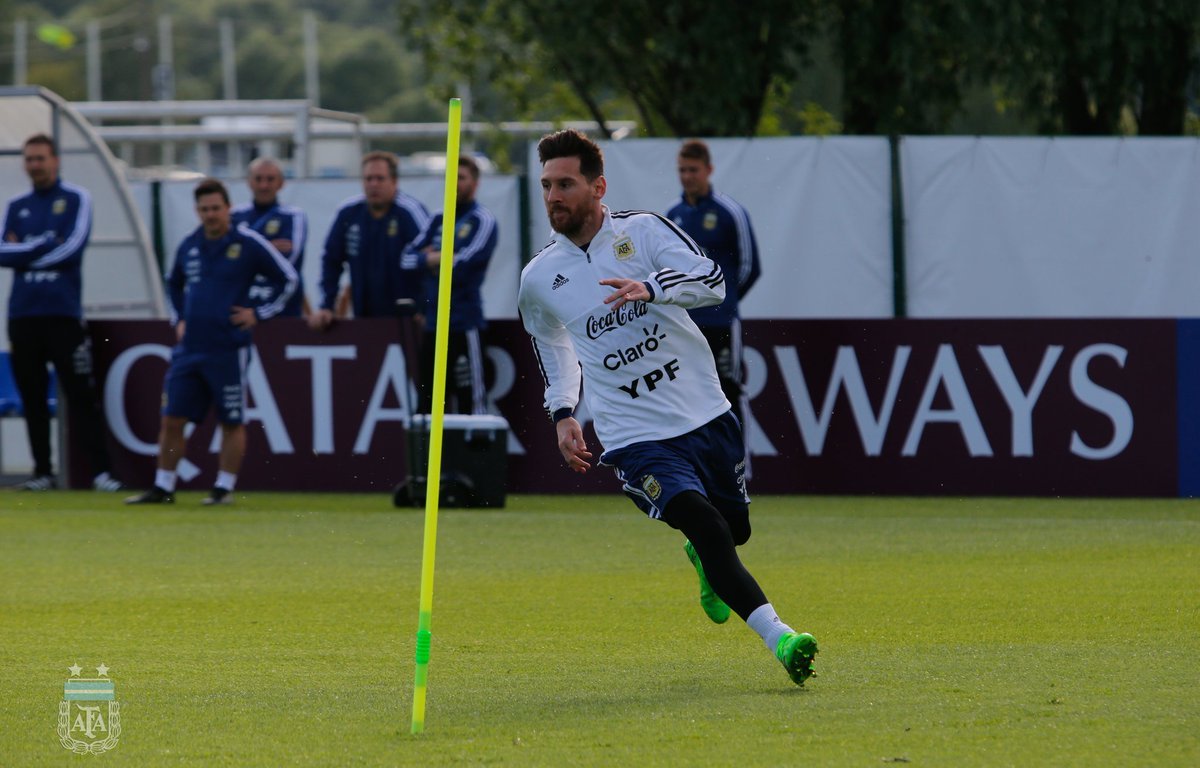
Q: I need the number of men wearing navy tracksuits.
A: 6